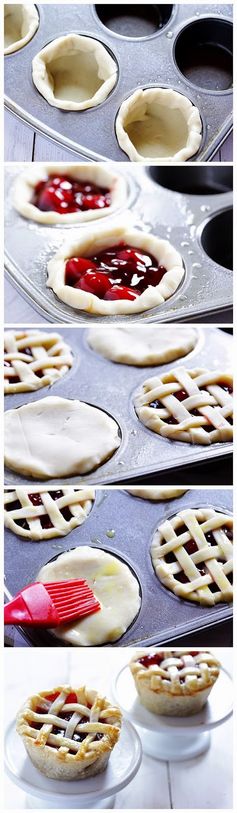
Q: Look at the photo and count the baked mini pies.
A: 2